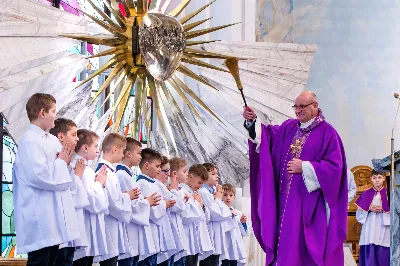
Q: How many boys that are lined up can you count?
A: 11